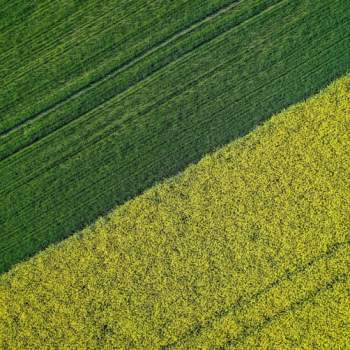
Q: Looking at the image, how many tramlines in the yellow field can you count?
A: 2